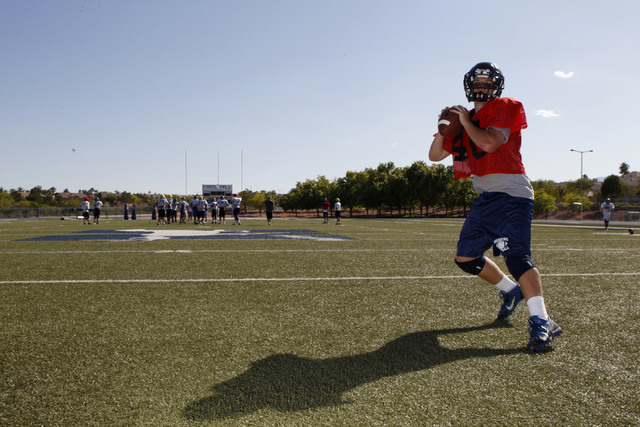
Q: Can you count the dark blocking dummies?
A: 3